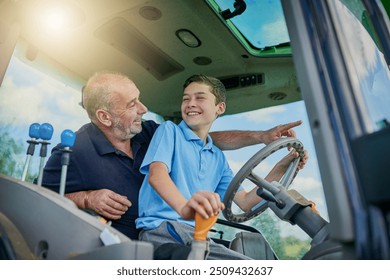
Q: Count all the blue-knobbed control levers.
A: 3